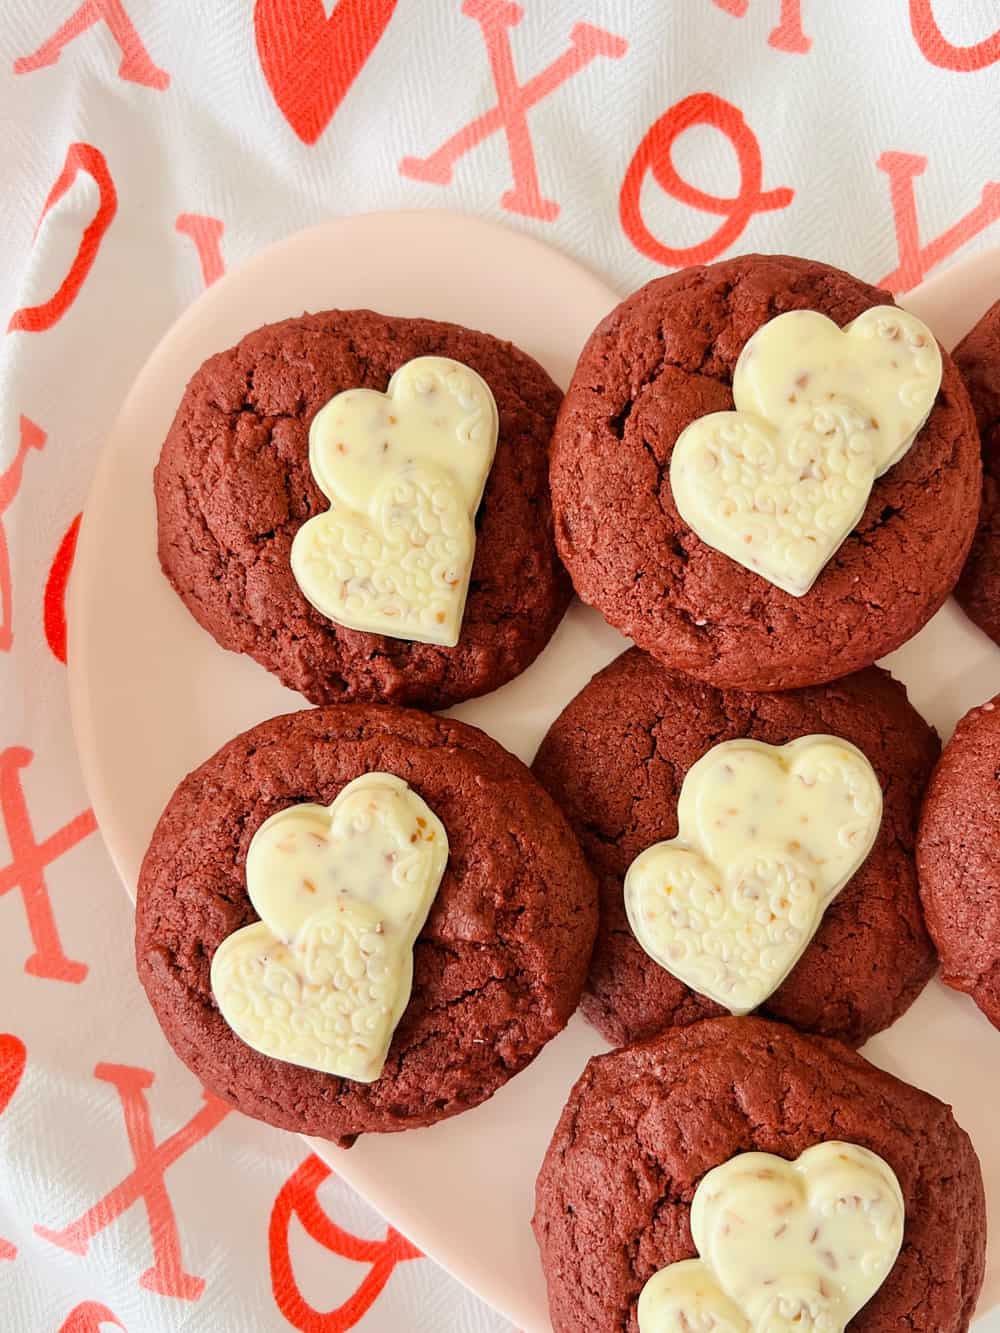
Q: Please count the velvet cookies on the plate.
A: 7